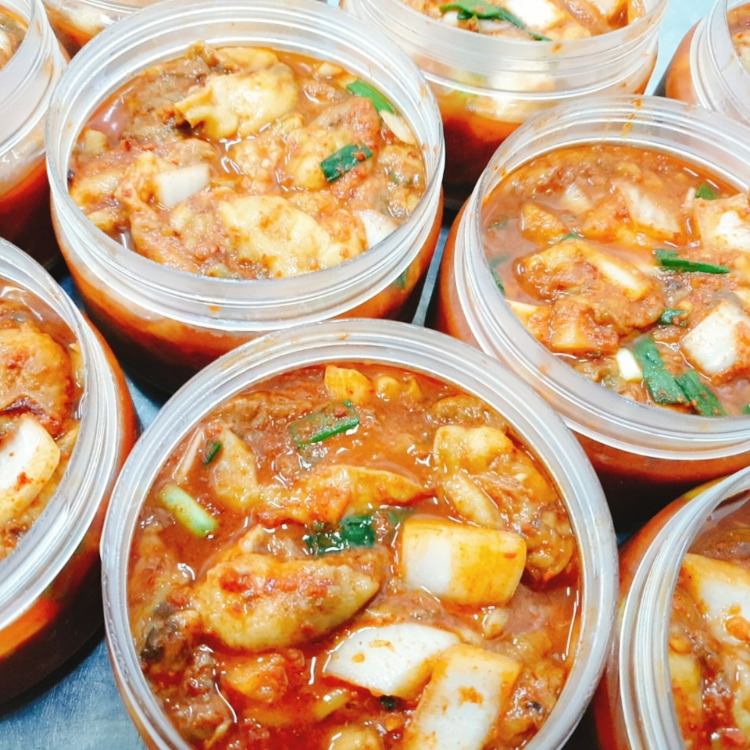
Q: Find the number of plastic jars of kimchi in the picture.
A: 9